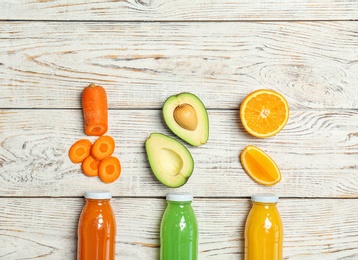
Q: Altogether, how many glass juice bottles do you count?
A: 3